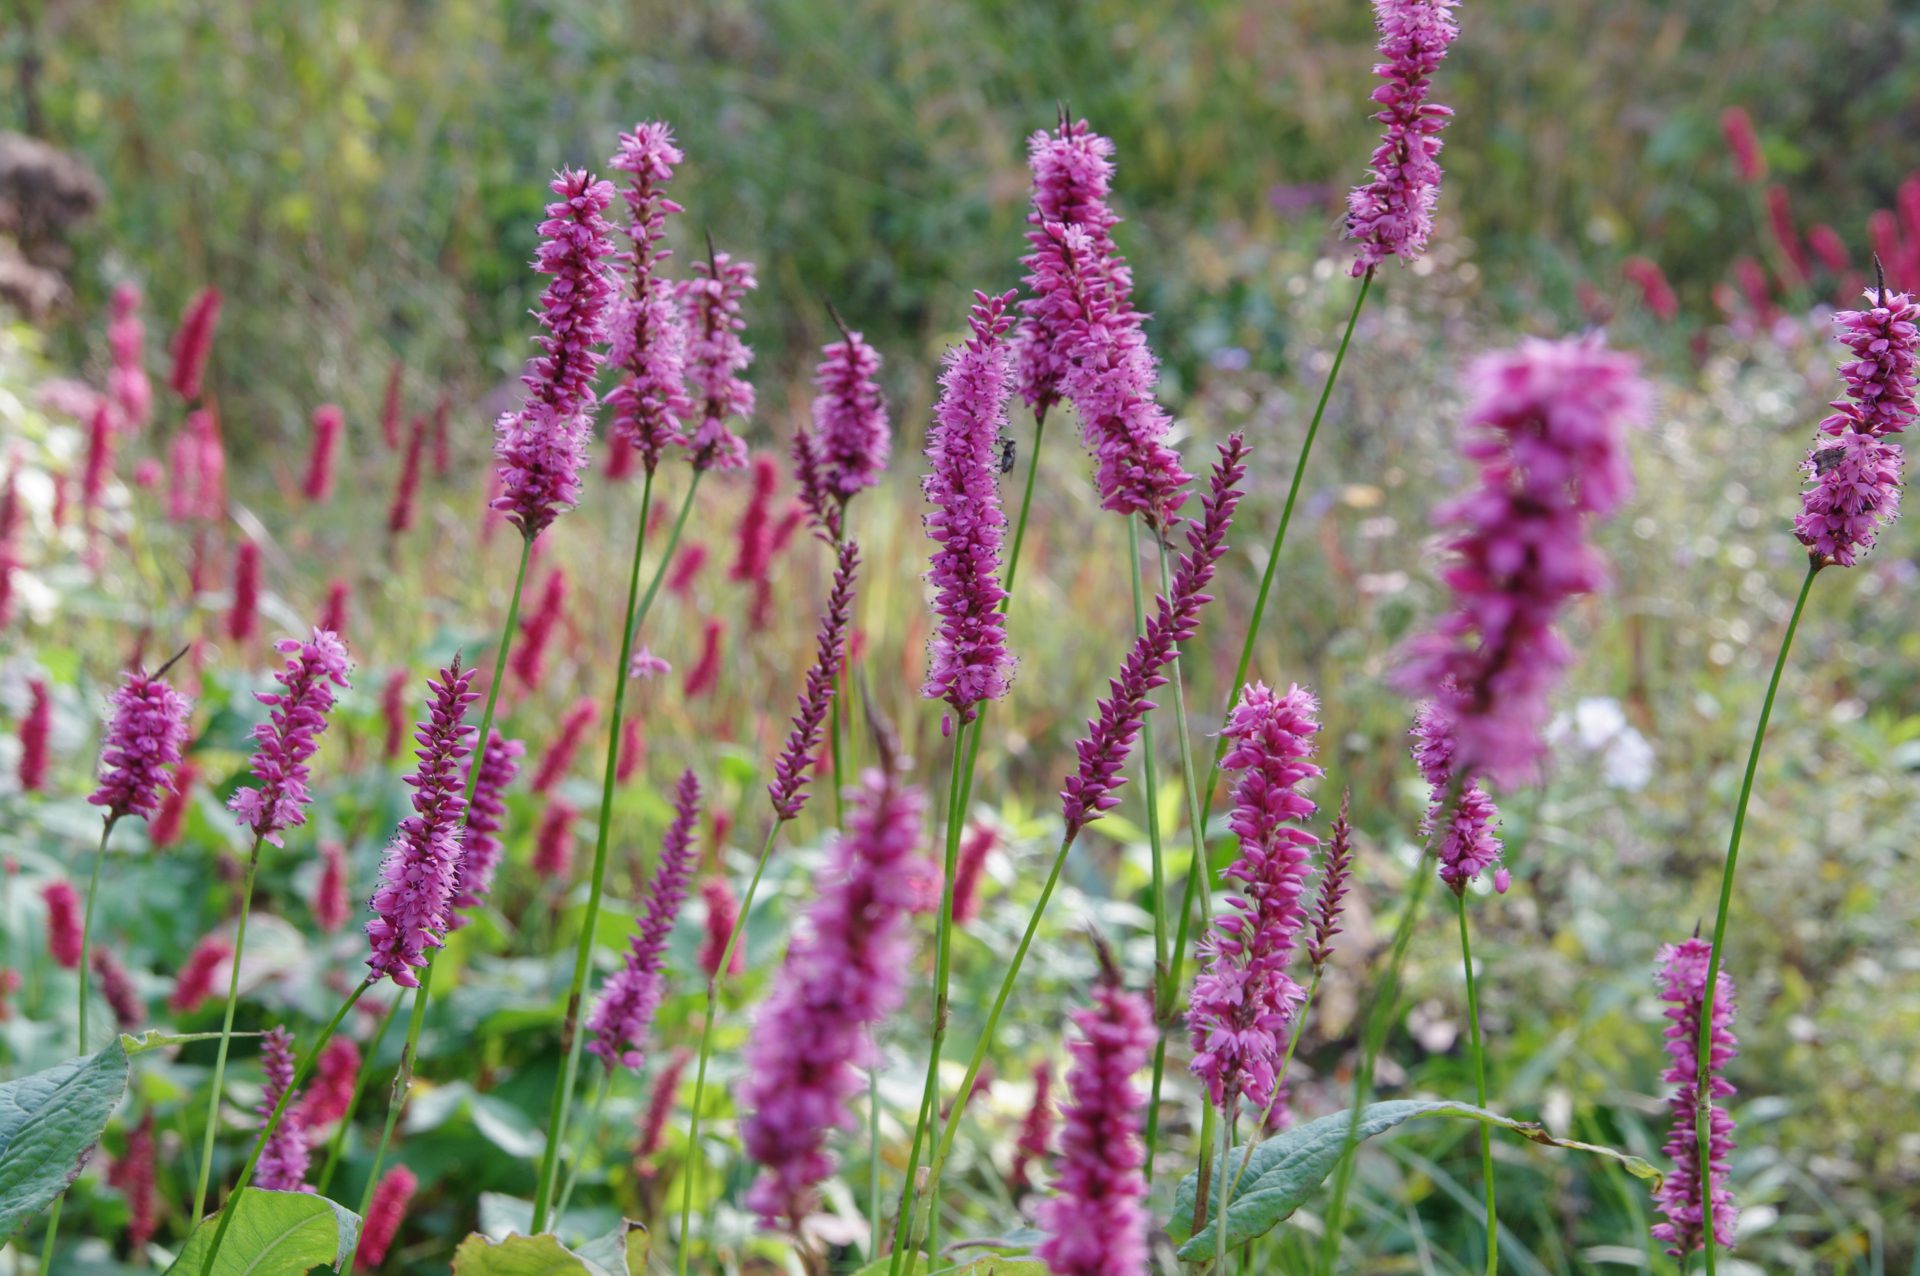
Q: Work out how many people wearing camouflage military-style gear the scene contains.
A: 0